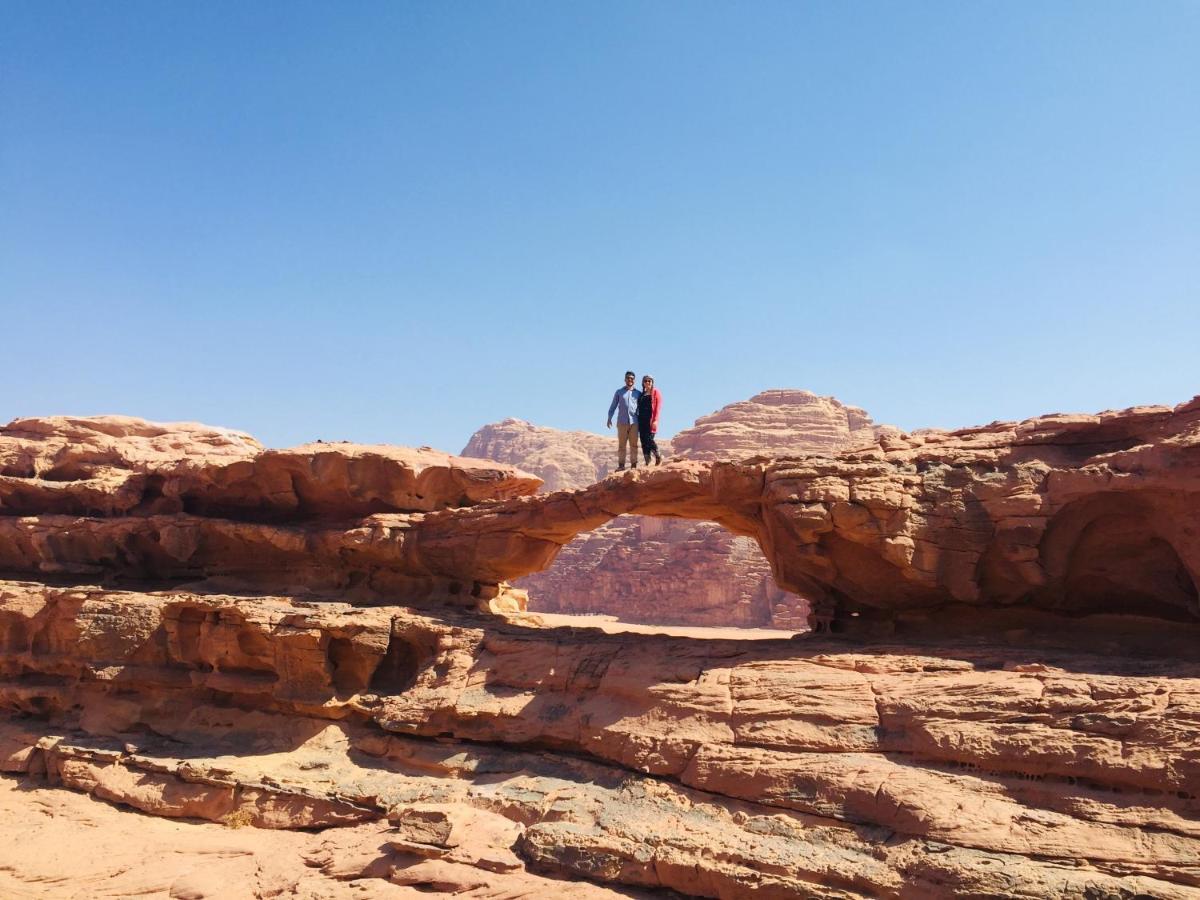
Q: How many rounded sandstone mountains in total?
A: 2